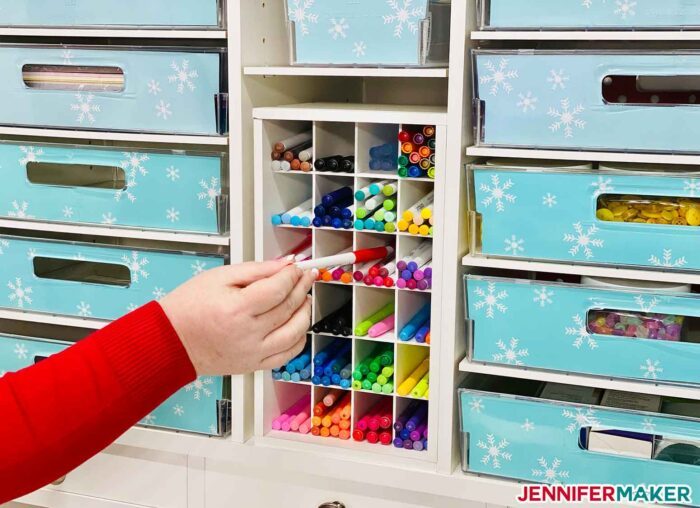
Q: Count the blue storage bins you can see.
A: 11